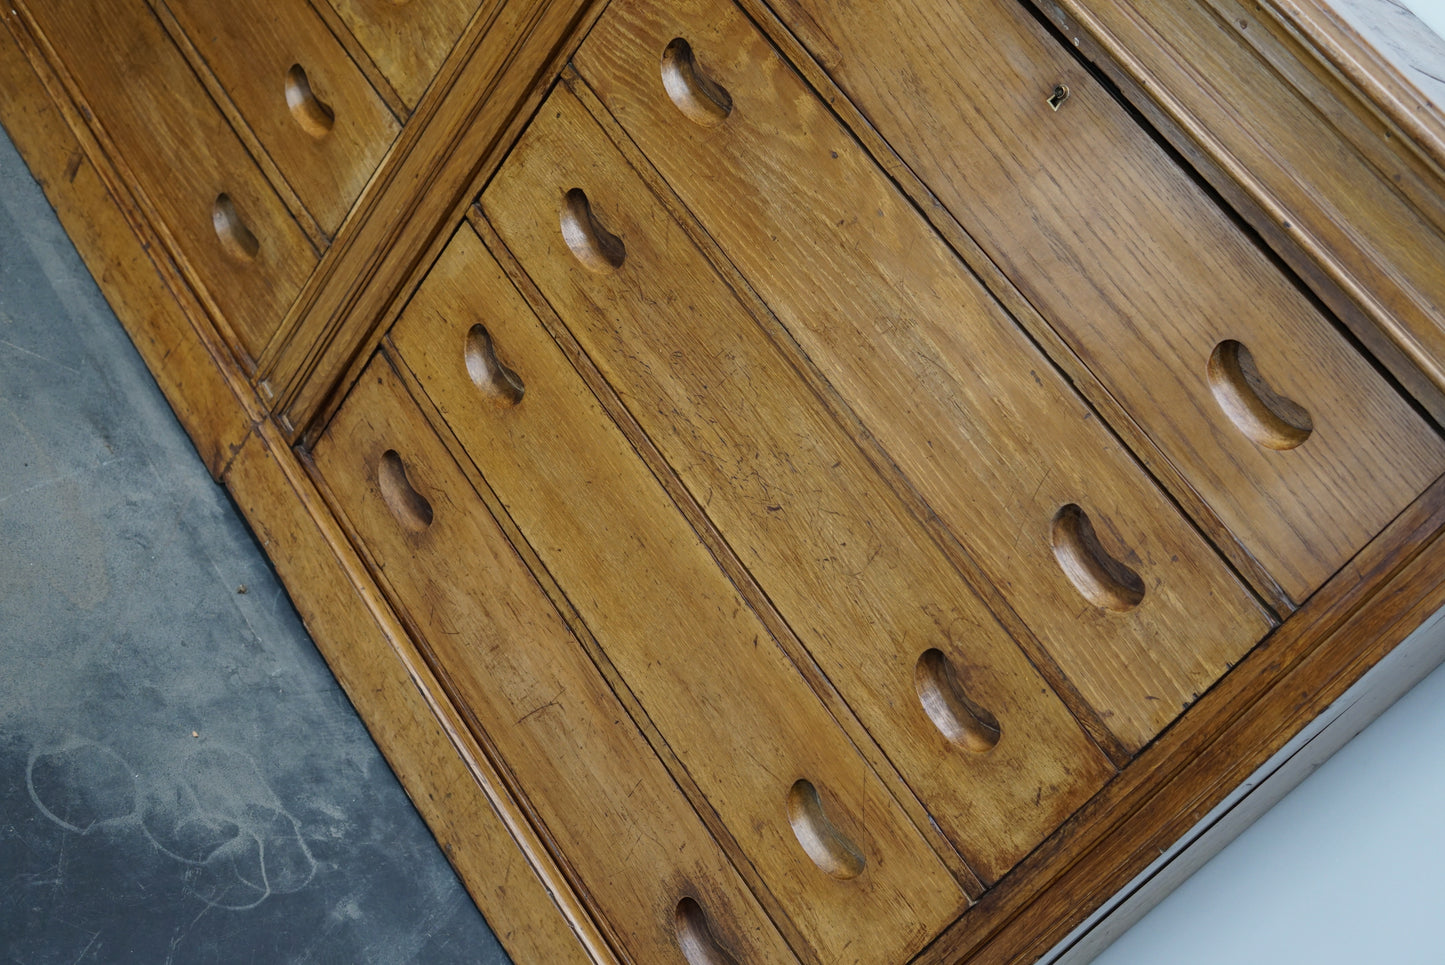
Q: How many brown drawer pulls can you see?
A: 11